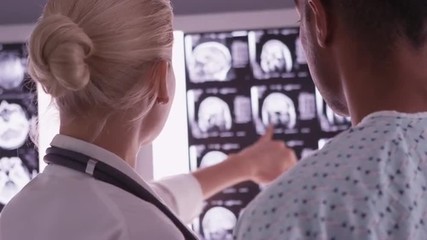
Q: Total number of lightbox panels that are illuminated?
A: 2